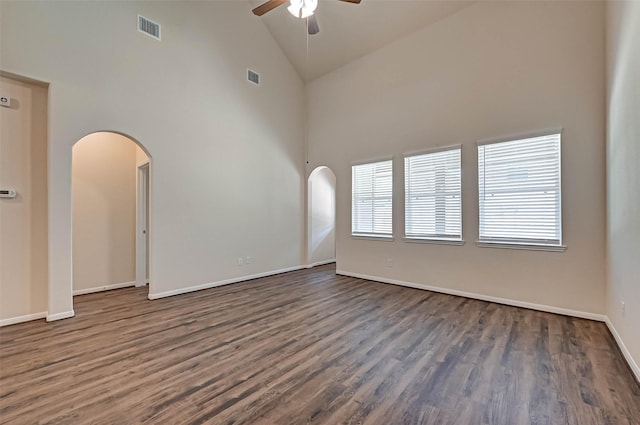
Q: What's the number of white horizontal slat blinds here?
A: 3